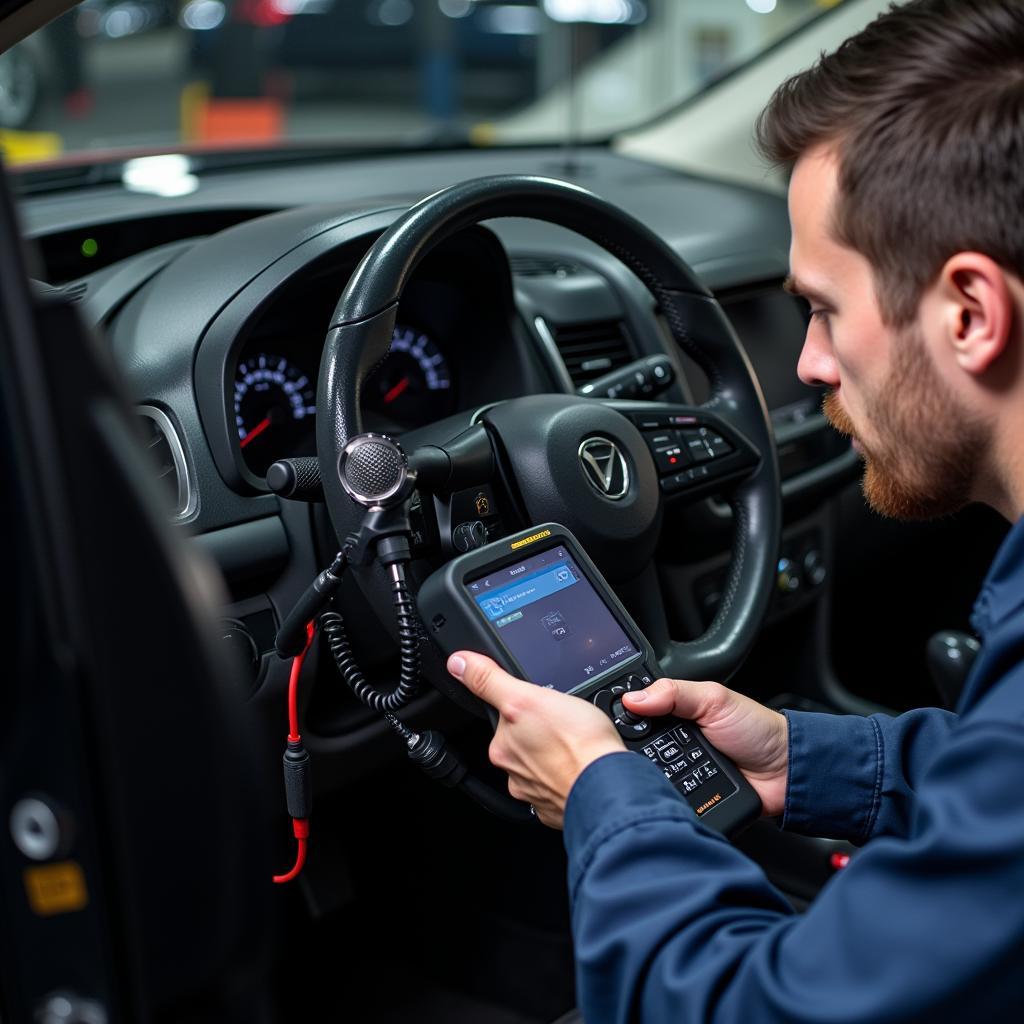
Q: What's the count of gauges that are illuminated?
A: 2